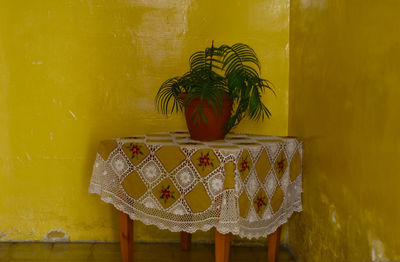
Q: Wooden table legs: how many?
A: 4